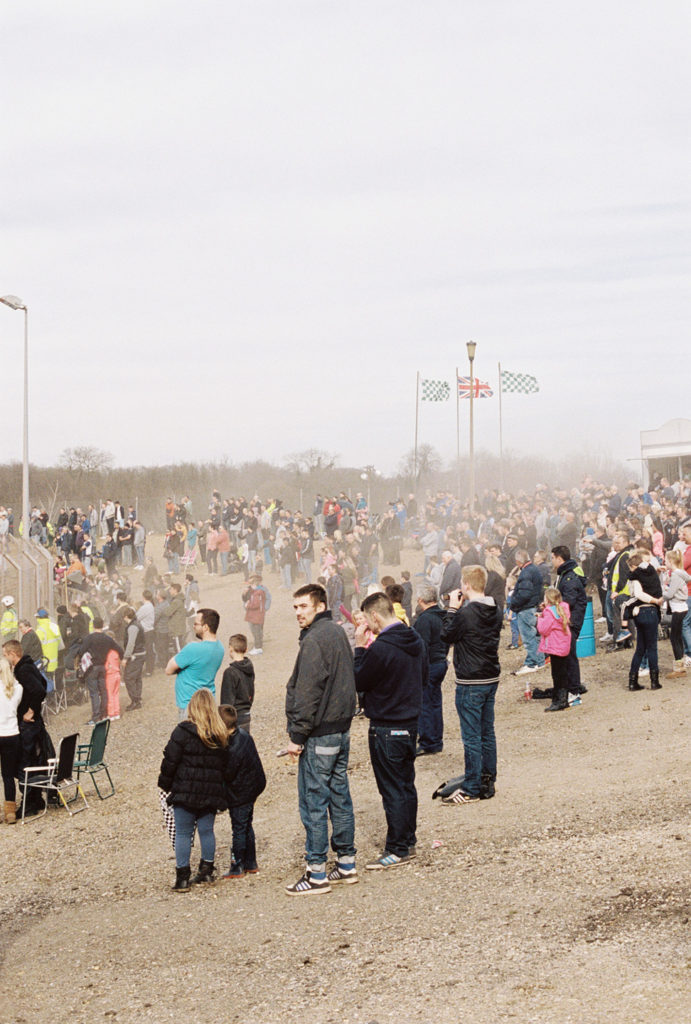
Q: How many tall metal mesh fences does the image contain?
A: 1